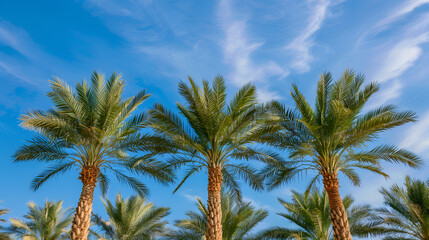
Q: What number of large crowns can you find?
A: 3